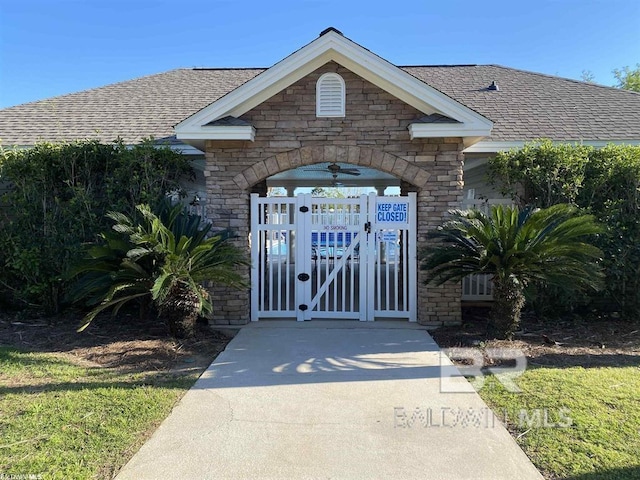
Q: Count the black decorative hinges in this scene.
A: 3